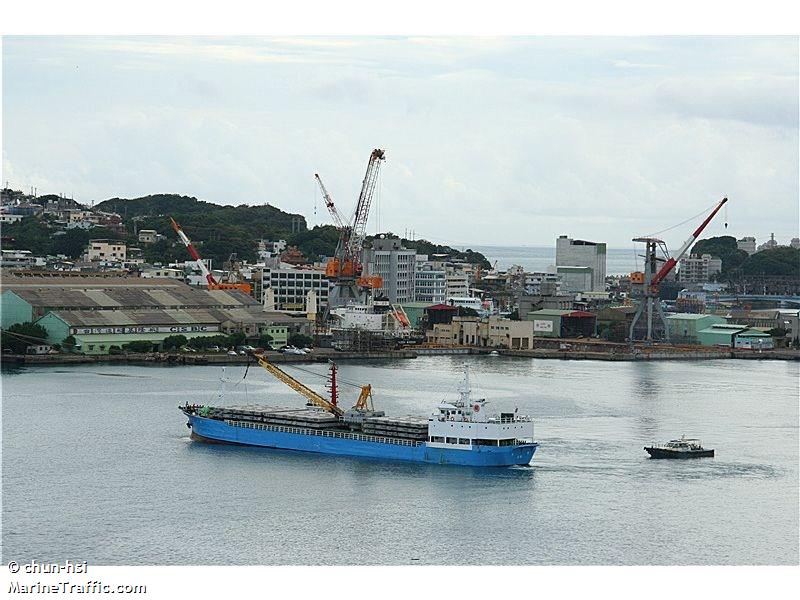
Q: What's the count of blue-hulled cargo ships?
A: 1